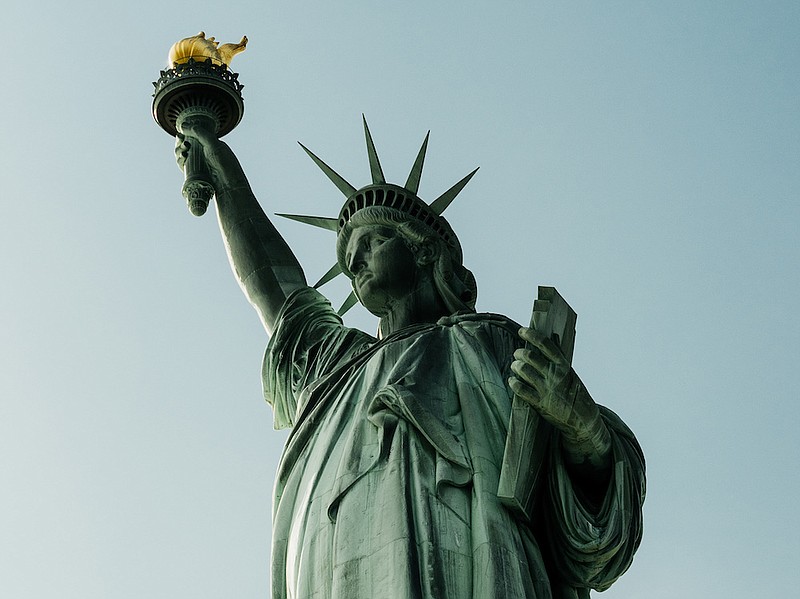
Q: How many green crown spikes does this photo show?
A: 7